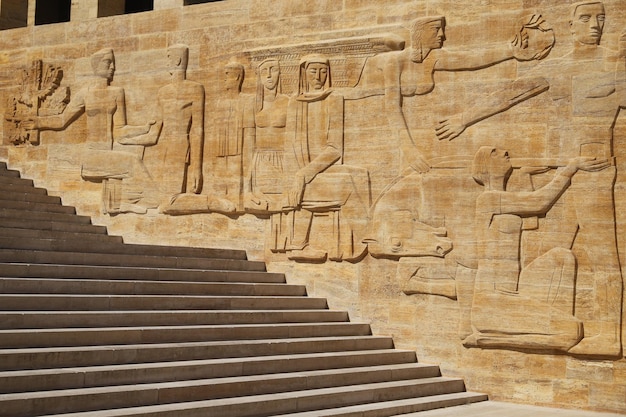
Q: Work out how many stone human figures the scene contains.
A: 8